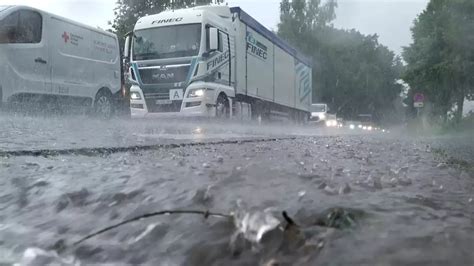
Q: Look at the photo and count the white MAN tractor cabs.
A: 1